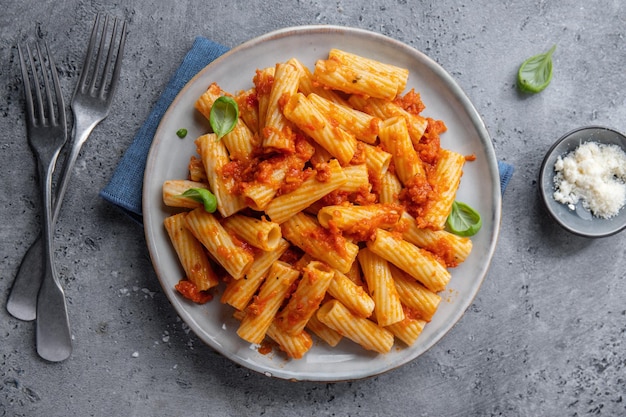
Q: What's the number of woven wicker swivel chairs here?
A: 0